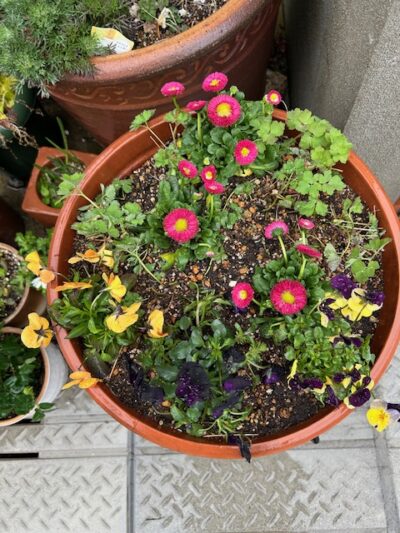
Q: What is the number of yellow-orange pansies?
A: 9